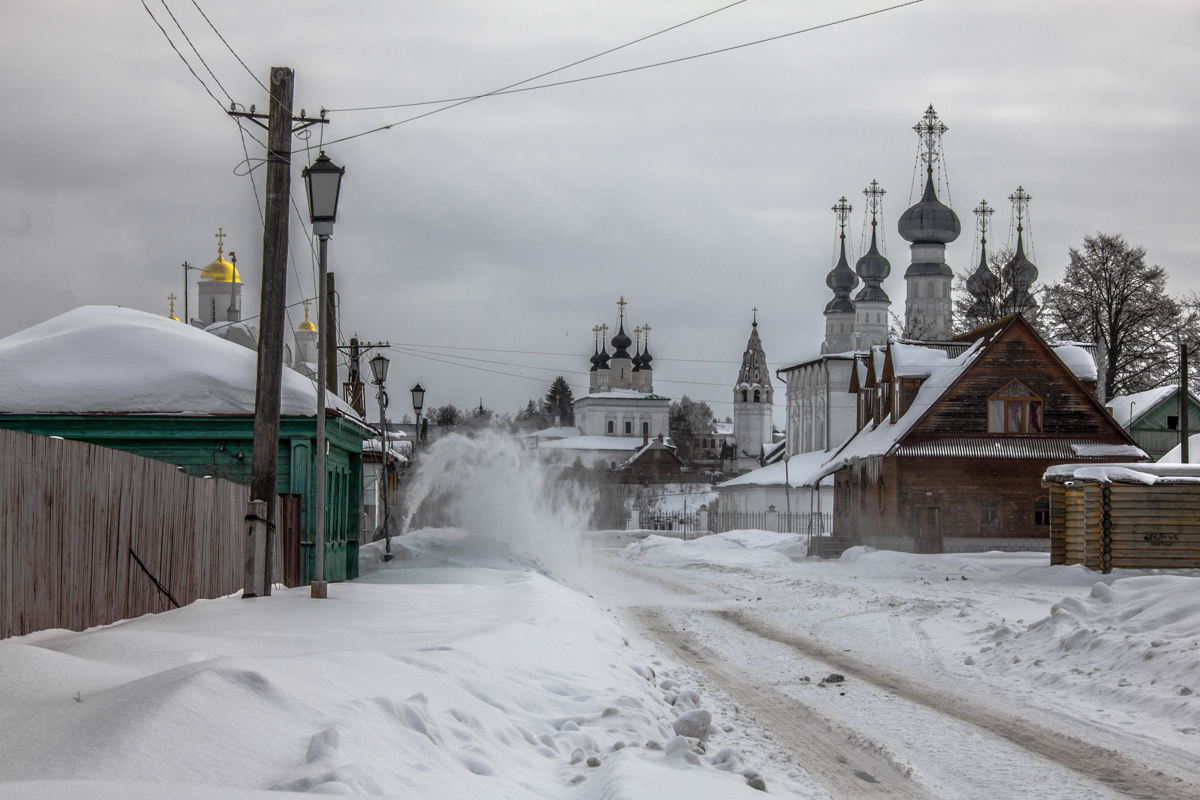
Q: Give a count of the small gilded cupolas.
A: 2